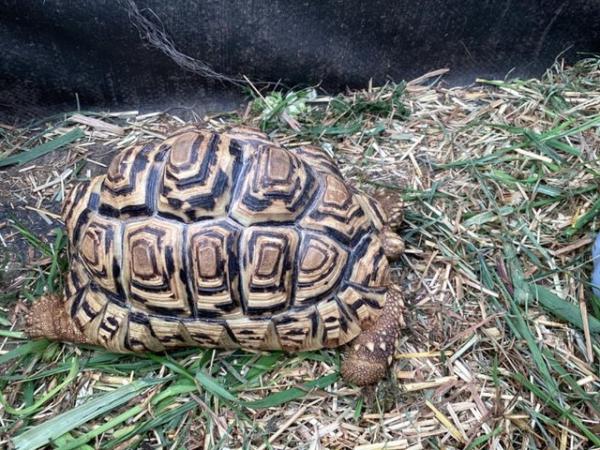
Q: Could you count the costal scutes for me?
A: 5